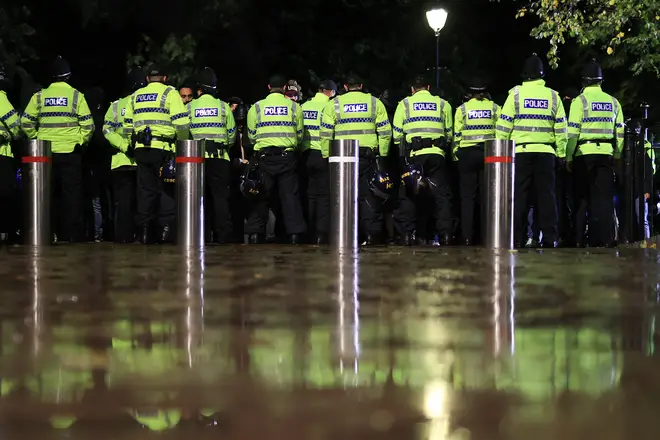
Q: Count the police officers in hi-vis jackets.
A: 12